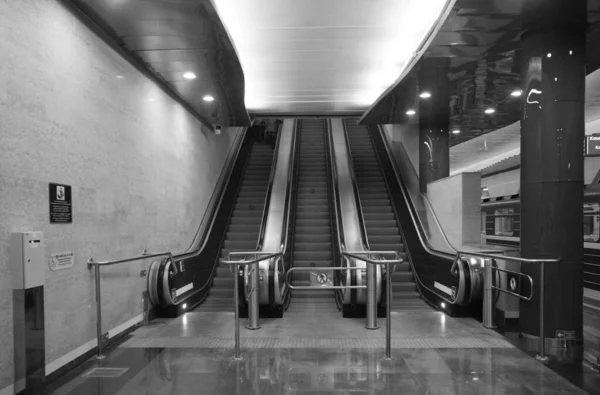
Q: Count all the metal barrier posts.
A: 7